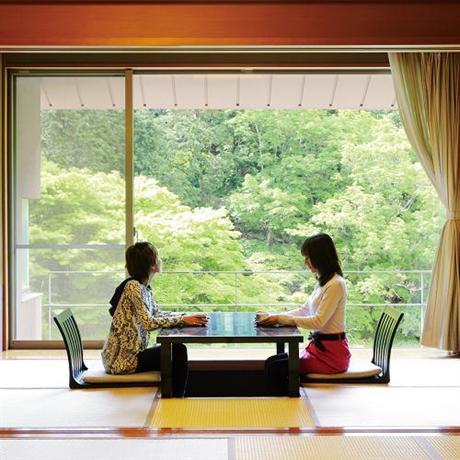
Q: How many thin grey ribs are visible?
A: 12